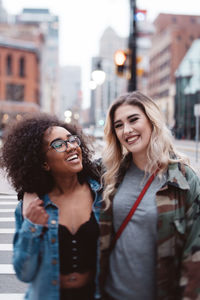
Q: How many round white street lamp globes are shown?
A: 2